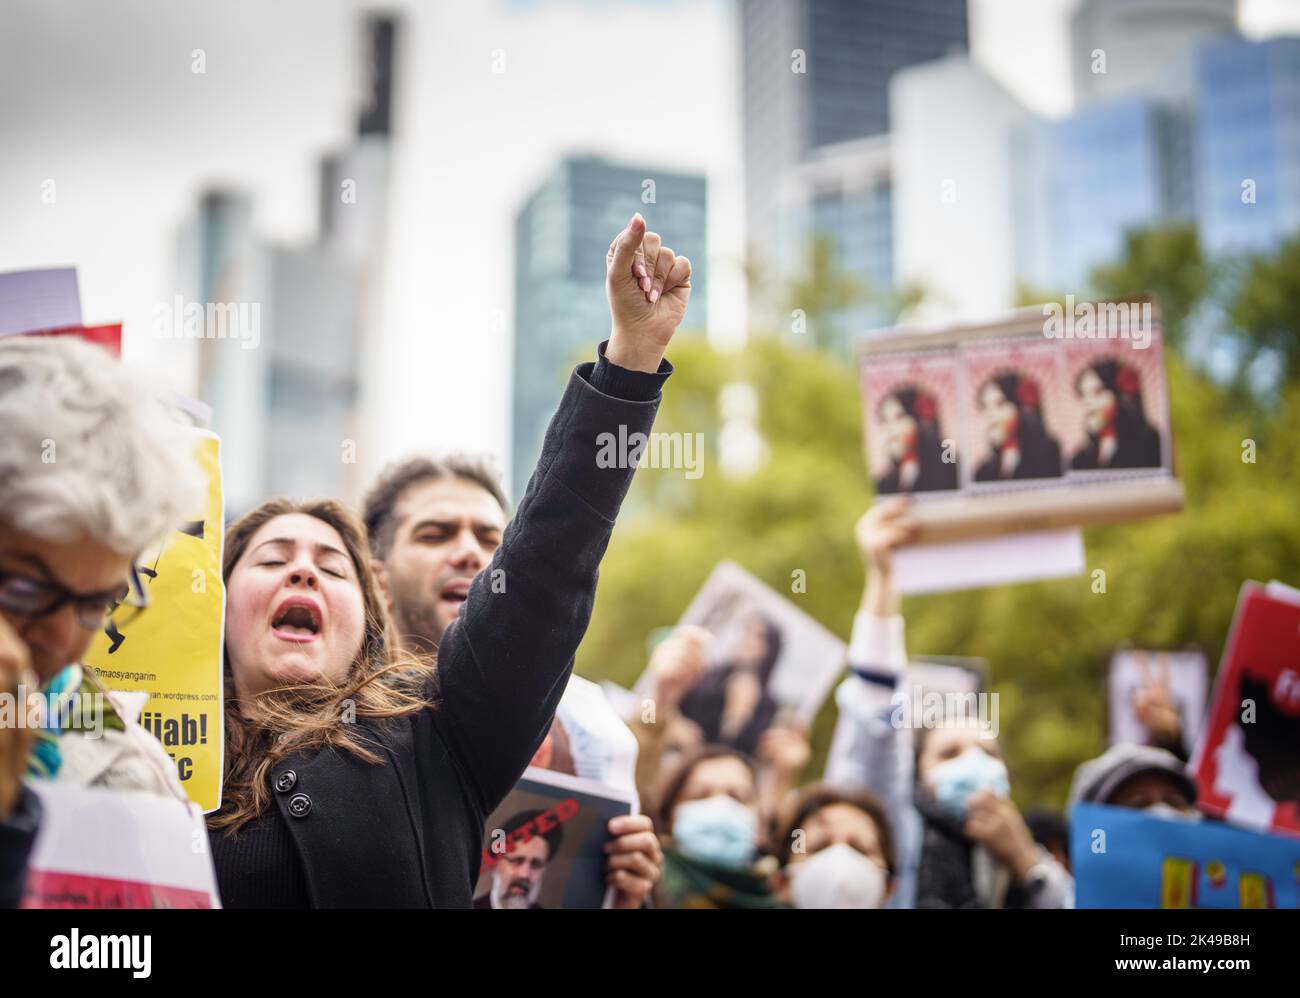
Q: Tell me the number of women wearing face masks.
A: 3